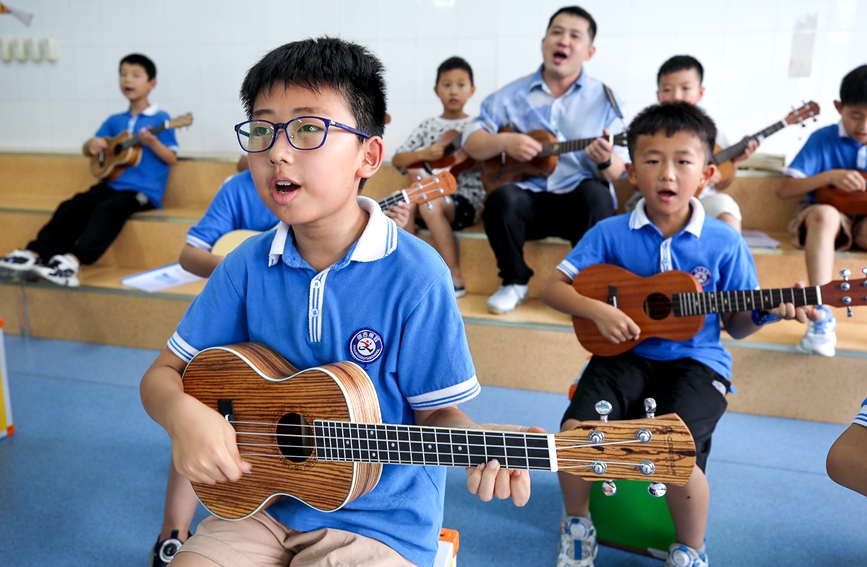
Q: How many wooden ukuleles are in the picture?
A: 8